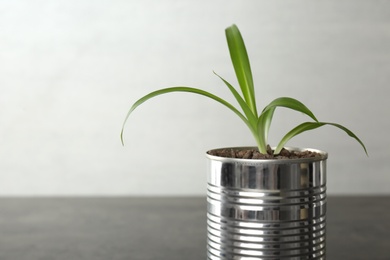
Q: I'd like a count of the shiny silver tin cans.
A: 1